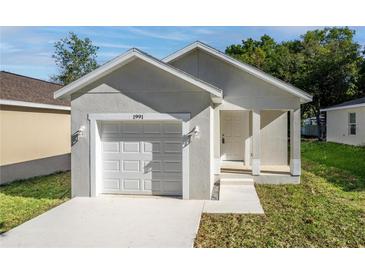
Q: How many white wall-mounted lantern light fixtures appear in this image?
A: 2